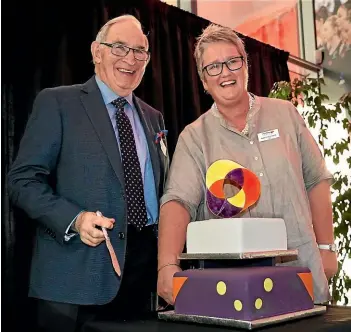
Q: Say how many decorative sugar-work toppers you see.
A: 1